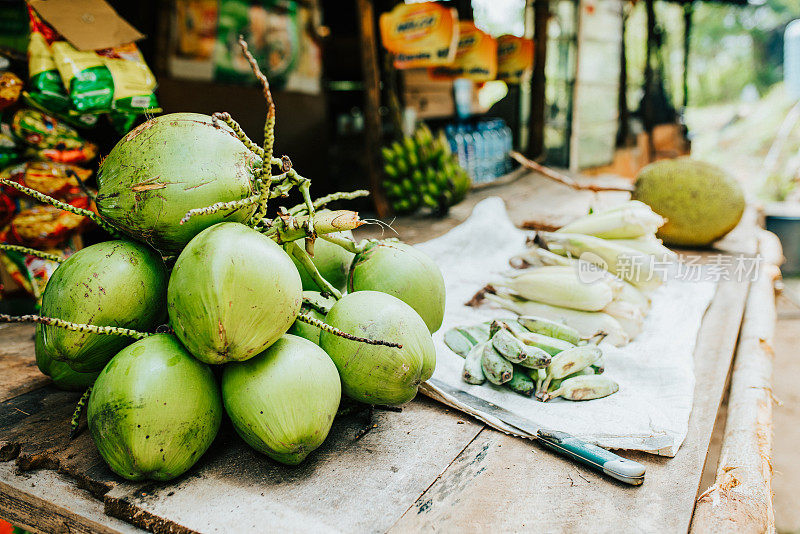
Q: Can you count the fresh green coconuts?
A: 10